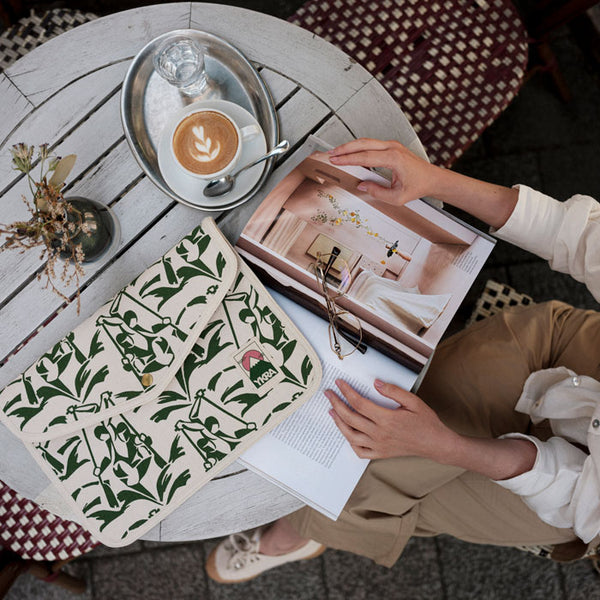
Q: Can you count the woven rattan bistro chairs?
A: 4